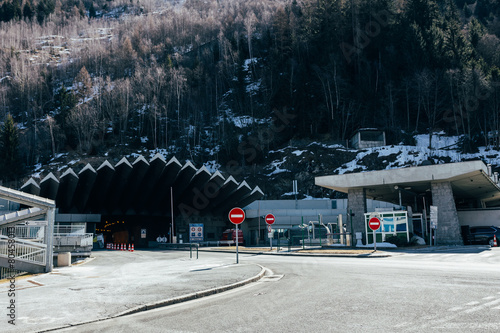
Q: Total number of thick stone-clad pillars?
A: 2